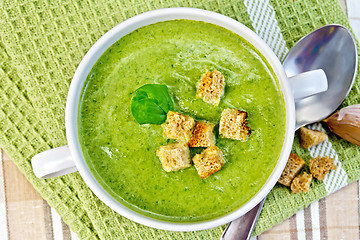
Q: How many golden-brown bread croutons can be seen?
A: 10